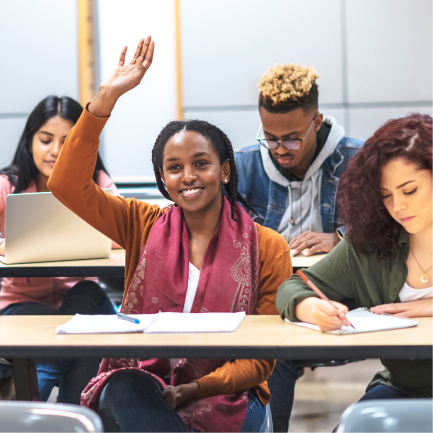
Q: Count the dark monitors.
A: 0